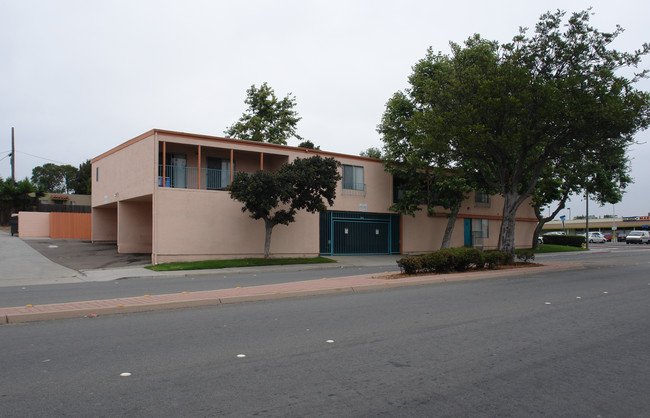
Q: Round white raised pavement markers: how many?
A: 6